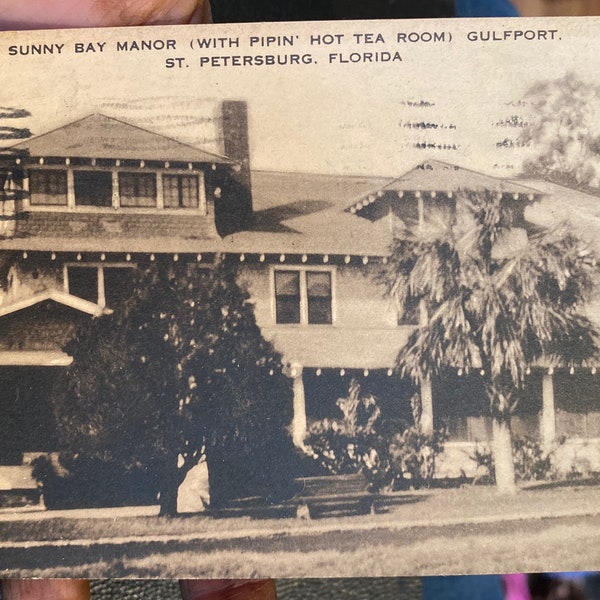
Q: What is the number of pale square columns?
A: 3